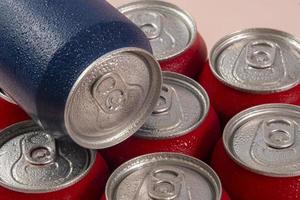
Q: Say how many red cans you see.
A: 7